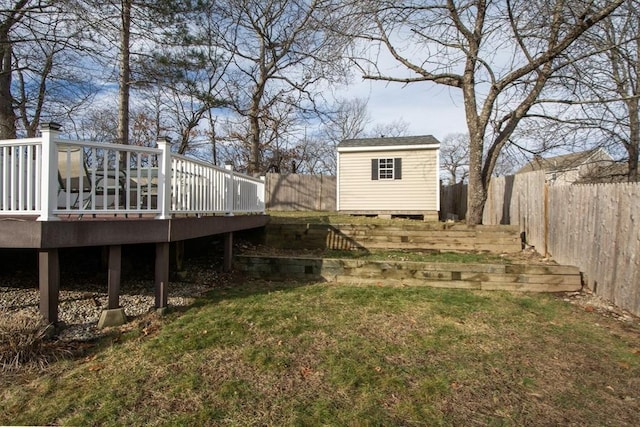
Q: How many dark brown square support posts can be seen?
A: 4